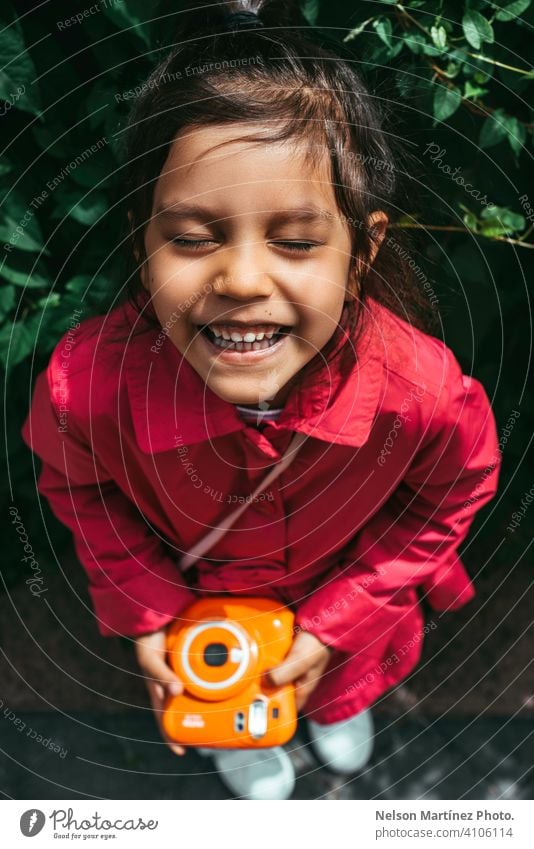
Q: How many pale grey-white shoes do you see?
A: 2